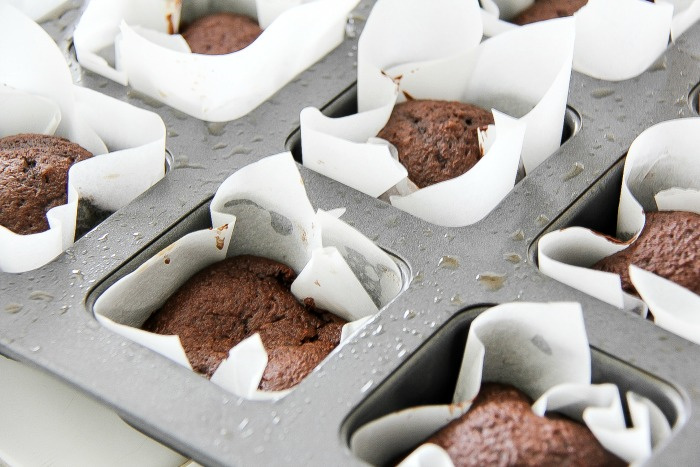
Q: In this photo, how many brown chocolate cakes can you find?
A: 7